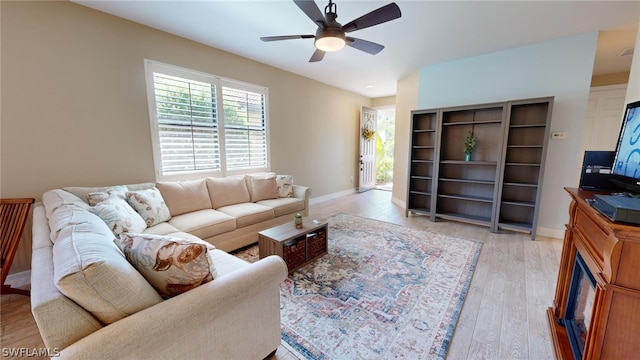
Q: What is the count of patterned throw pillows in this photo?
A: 5